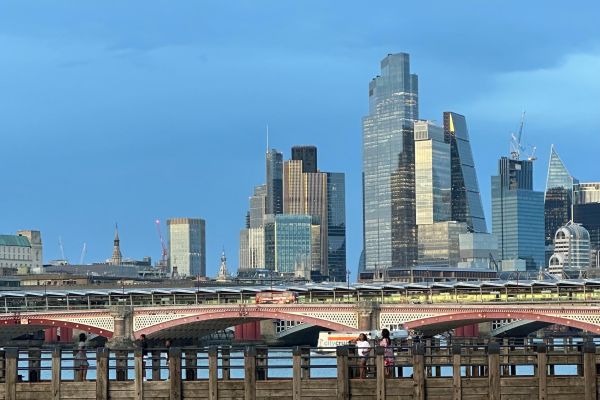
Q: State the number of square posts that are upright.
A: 15